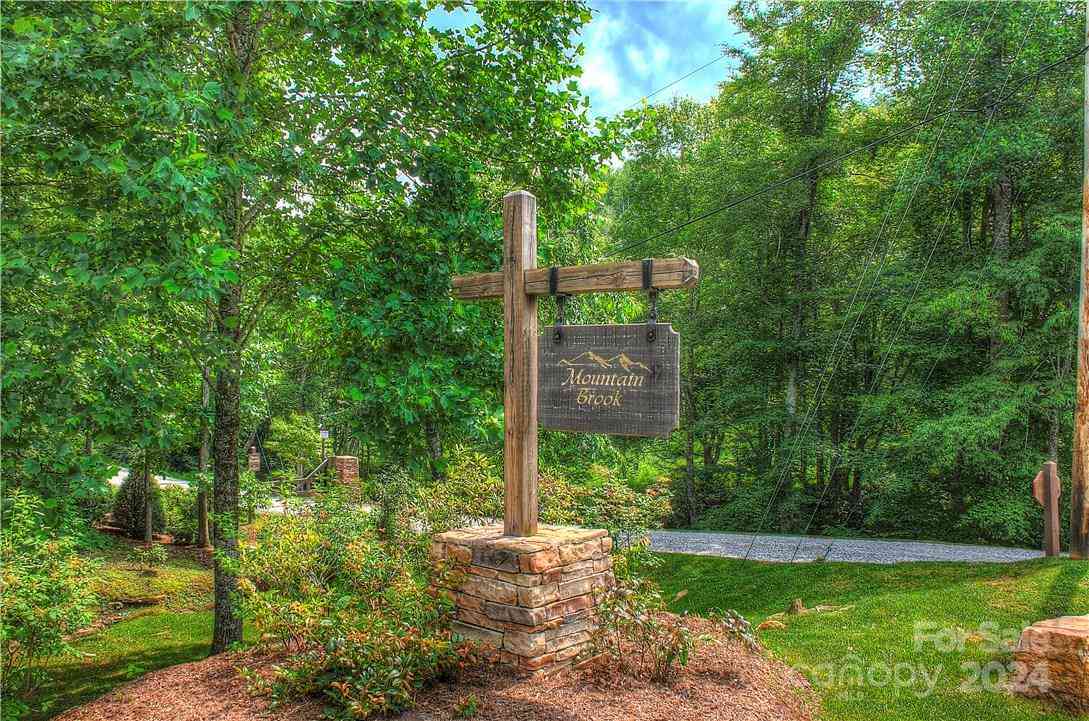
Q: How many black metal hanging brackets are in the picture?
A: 2